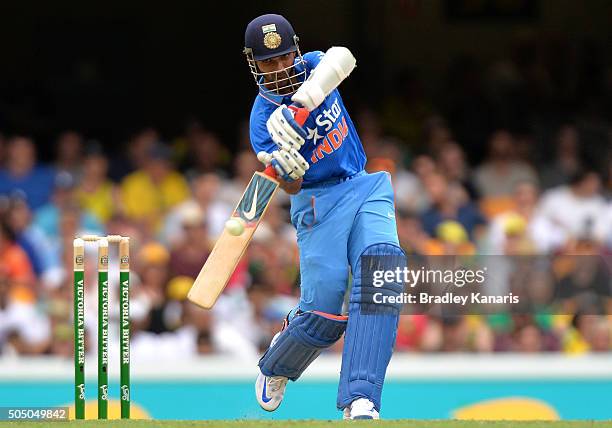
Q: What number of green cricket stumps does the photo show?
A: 3